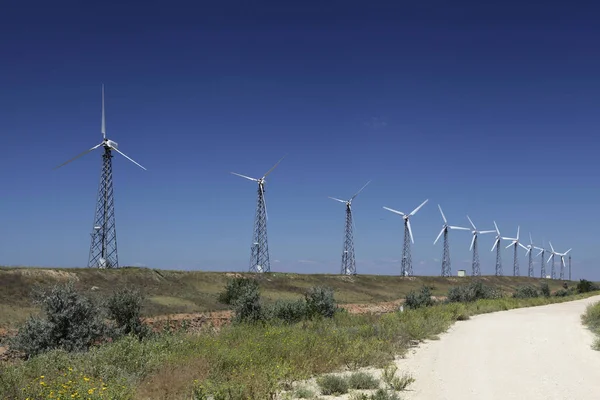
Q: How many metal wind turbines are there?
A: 12